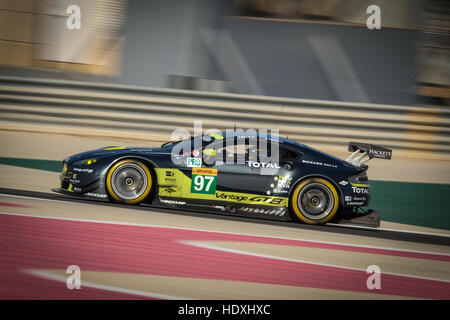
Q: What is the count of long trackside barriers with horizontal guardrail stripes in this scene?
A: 1